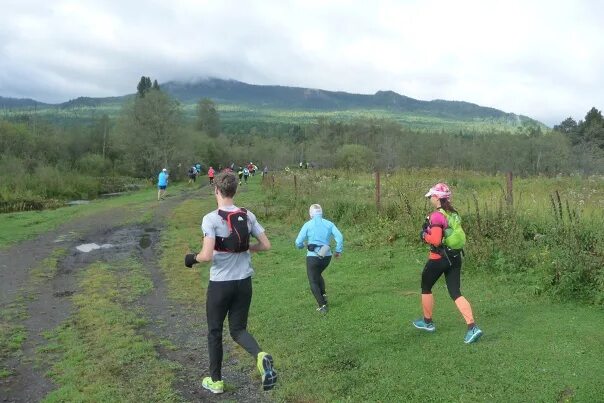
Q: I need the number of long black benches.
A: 0